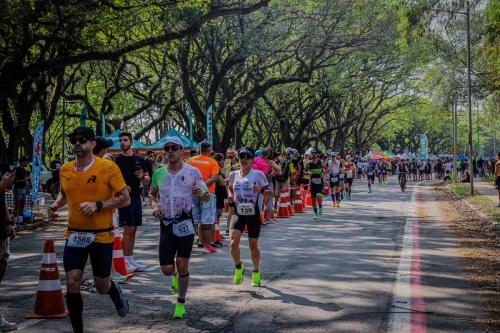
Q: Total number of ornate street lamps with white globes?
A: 0